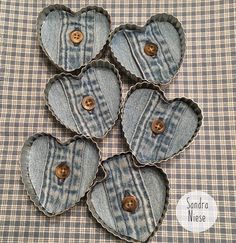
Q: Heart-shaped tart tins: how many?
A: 6